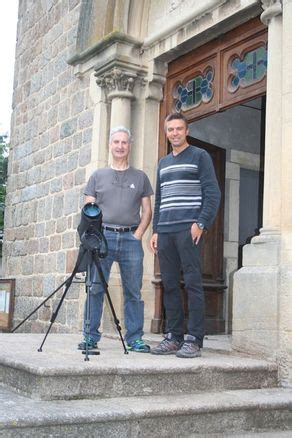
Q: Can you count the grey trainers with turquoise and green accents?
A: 2